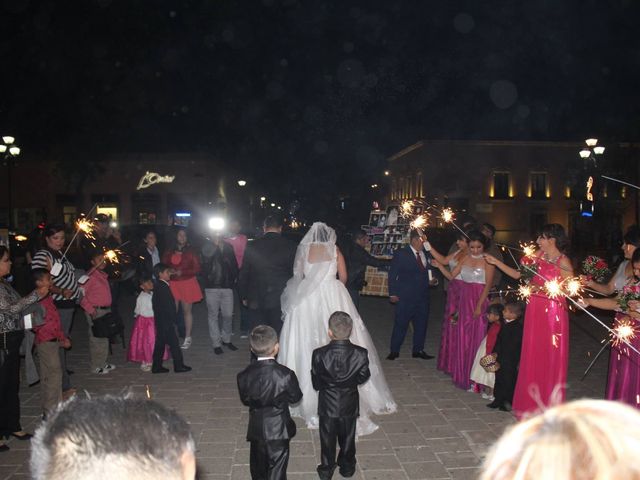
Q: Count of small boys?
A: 6